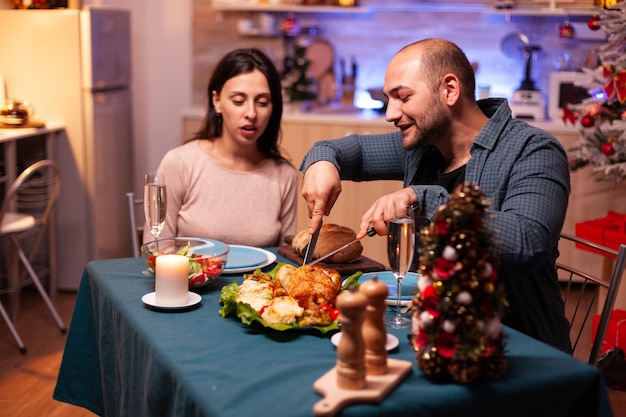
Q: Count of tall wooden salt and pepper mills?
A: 2